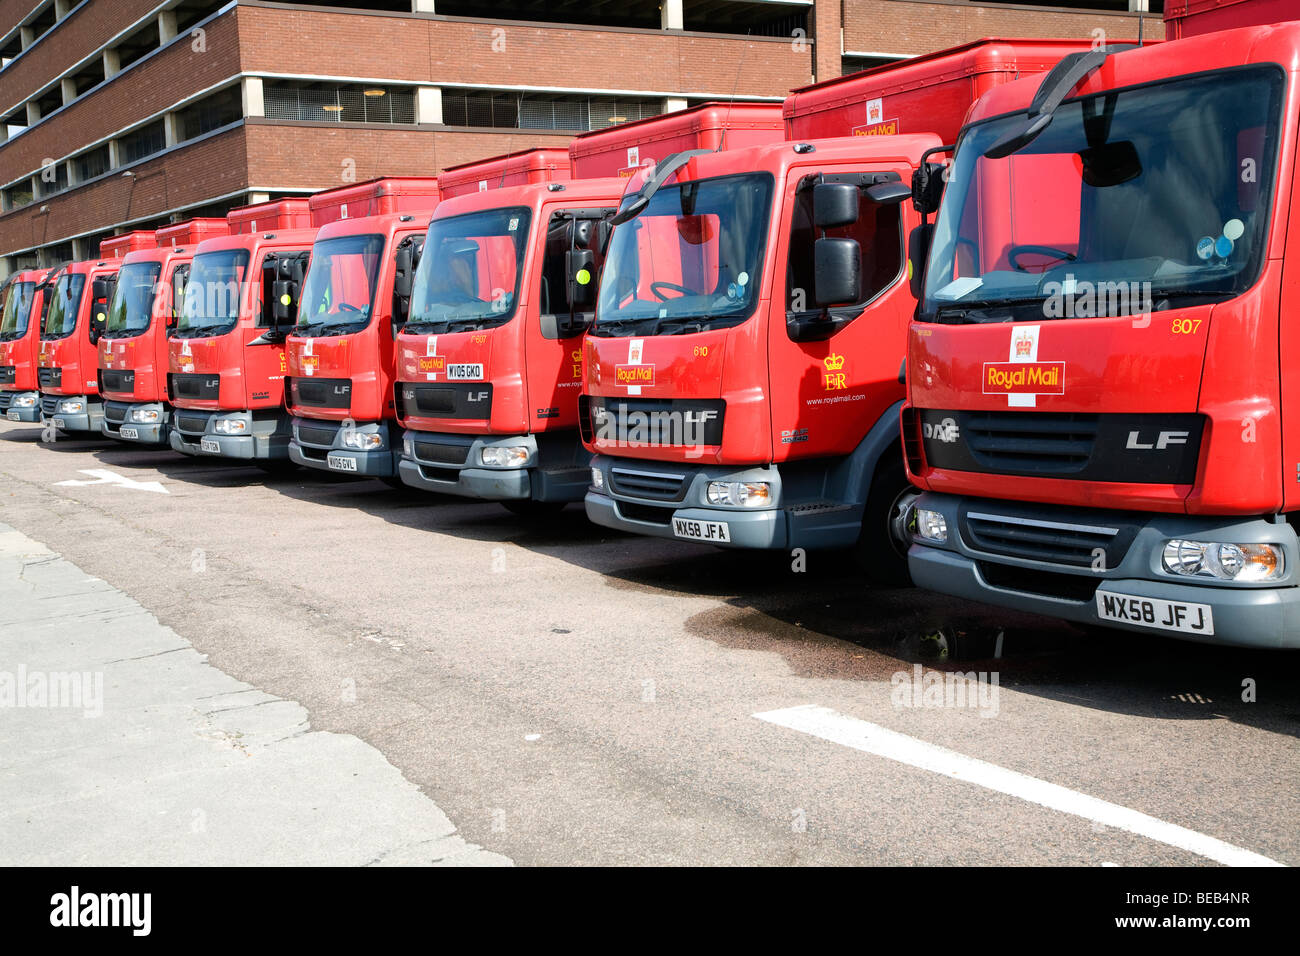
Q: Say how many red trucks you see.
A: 8